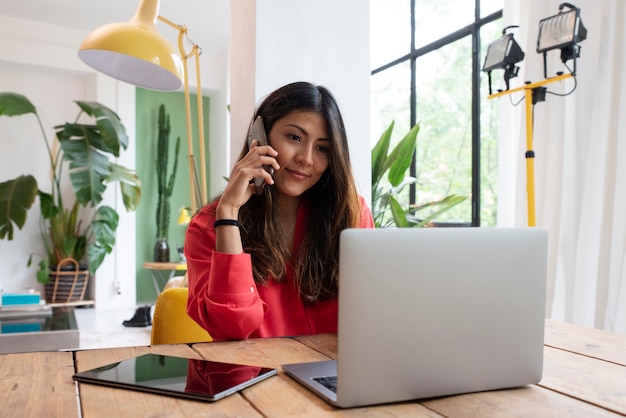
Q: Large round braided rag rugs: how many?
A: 0